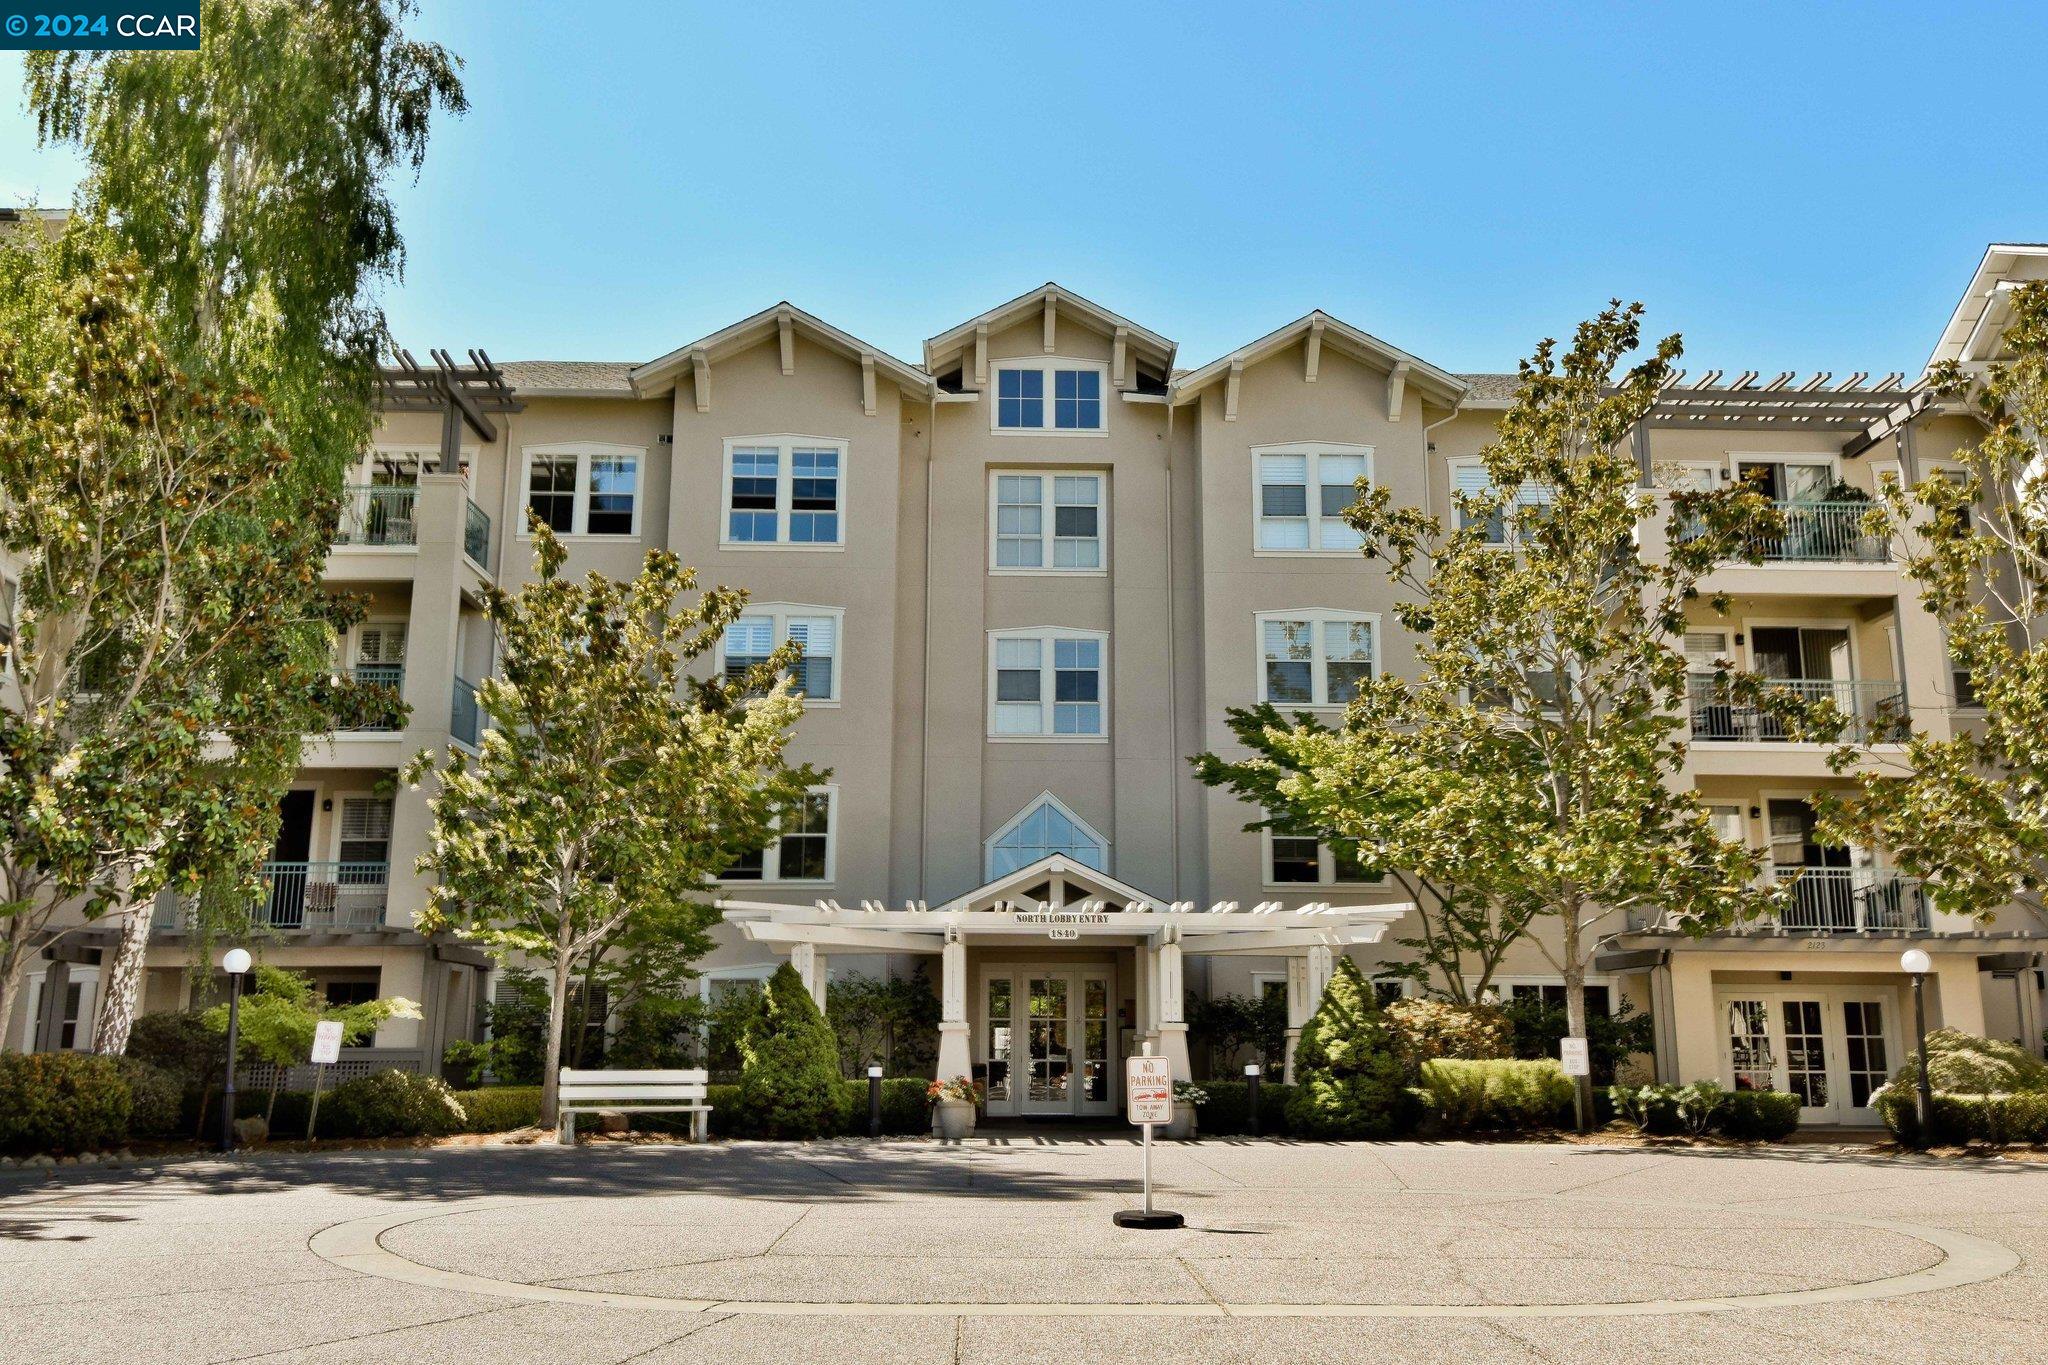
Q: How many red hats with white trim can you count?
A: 0